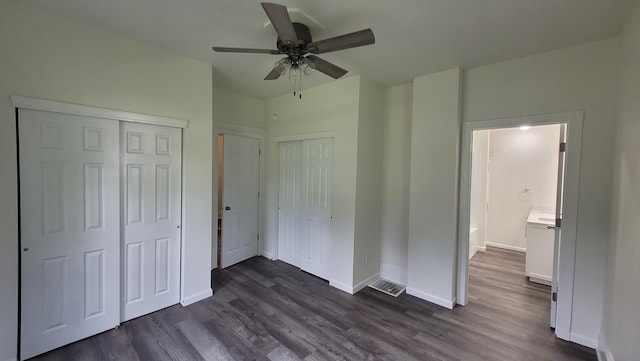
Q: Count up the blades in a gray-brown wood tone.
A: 5